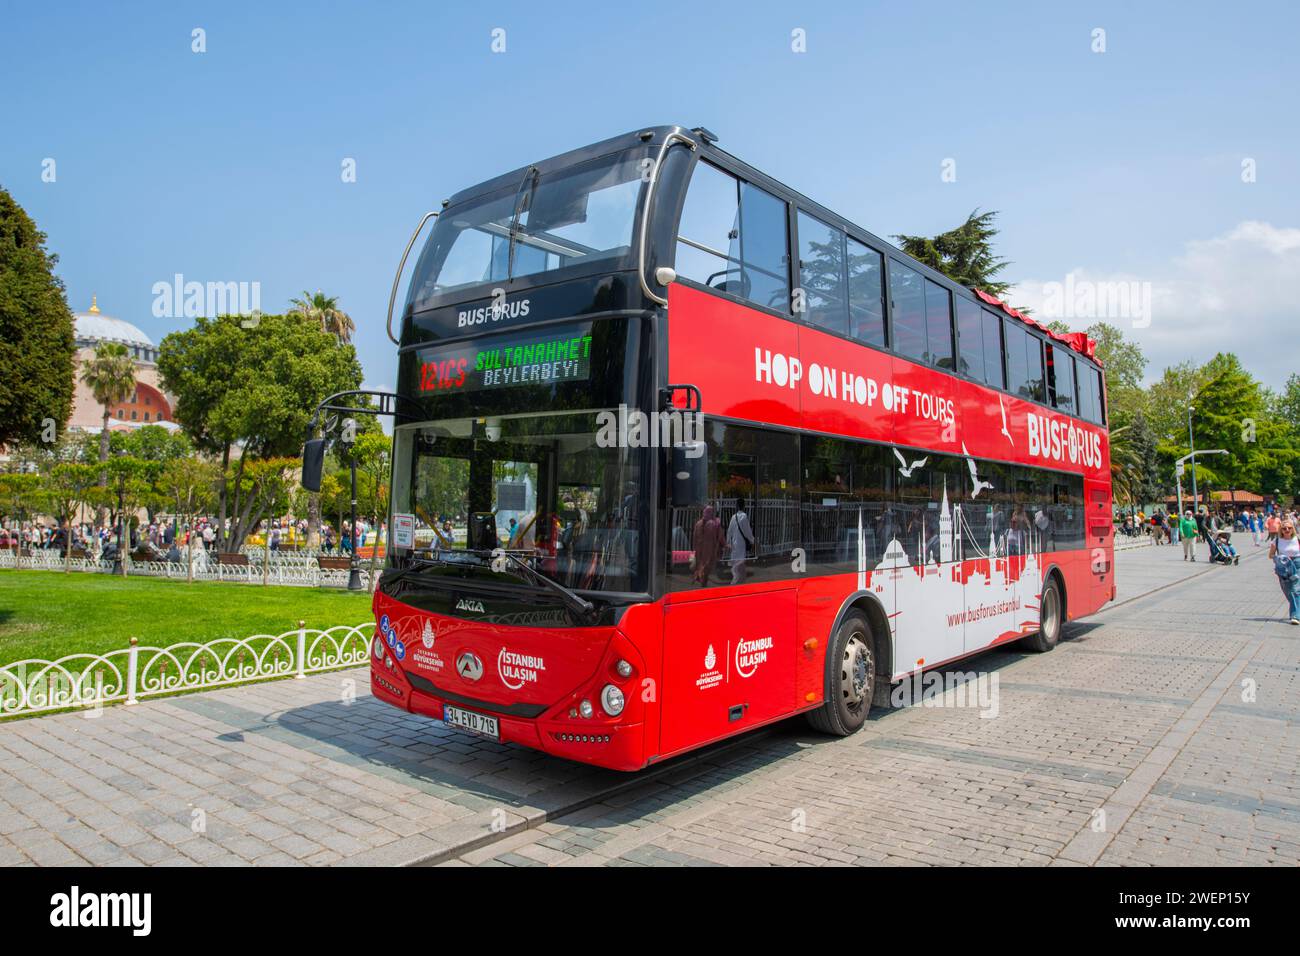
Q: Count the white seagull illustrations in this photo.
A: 3